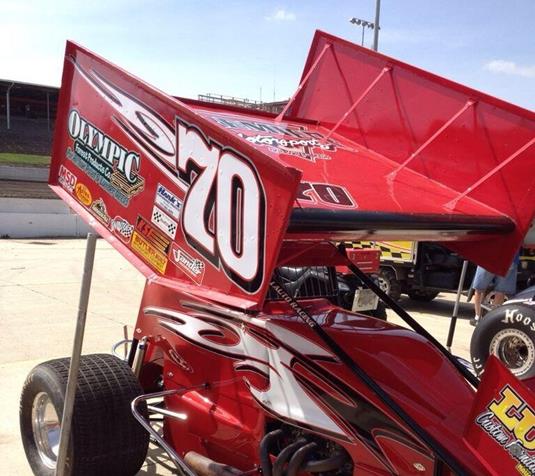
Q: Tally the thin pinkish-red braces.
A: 4